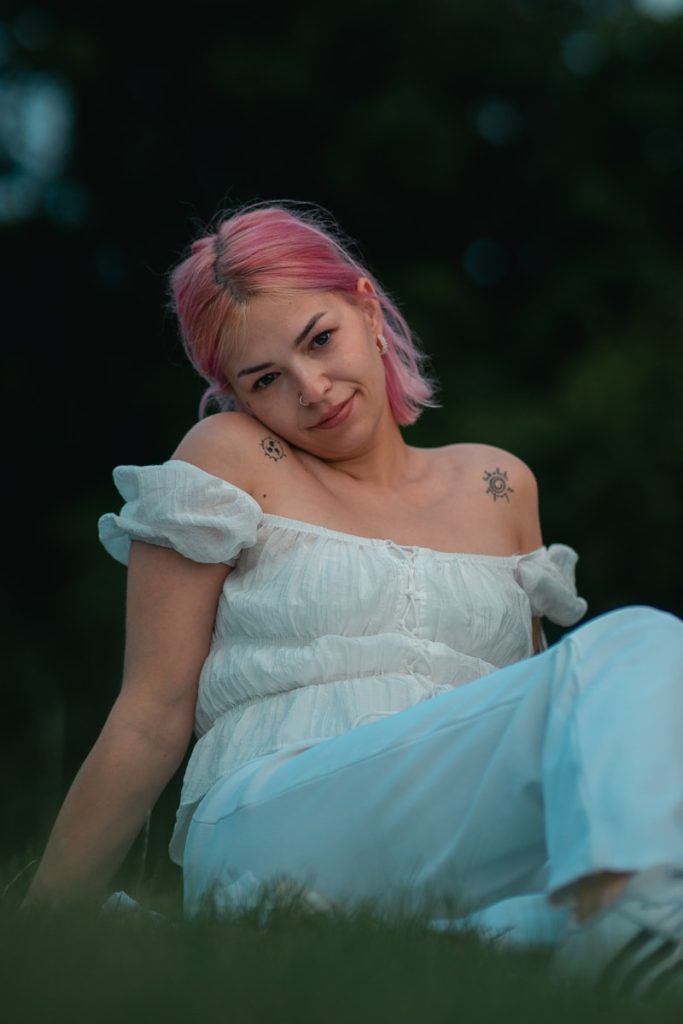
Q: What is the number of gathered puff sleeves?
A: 2